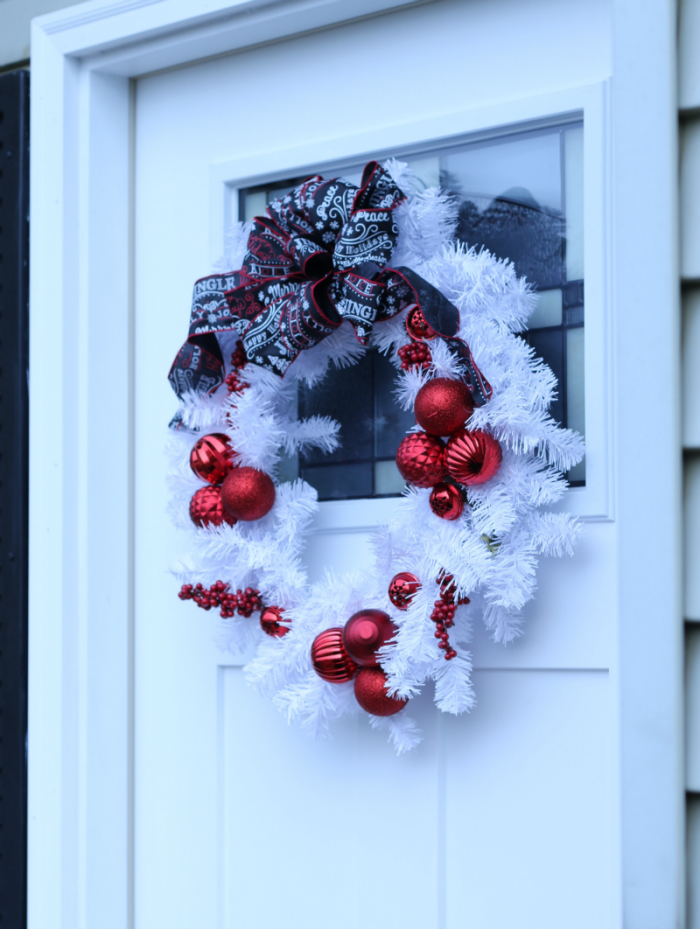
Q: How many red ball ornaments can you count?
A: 13